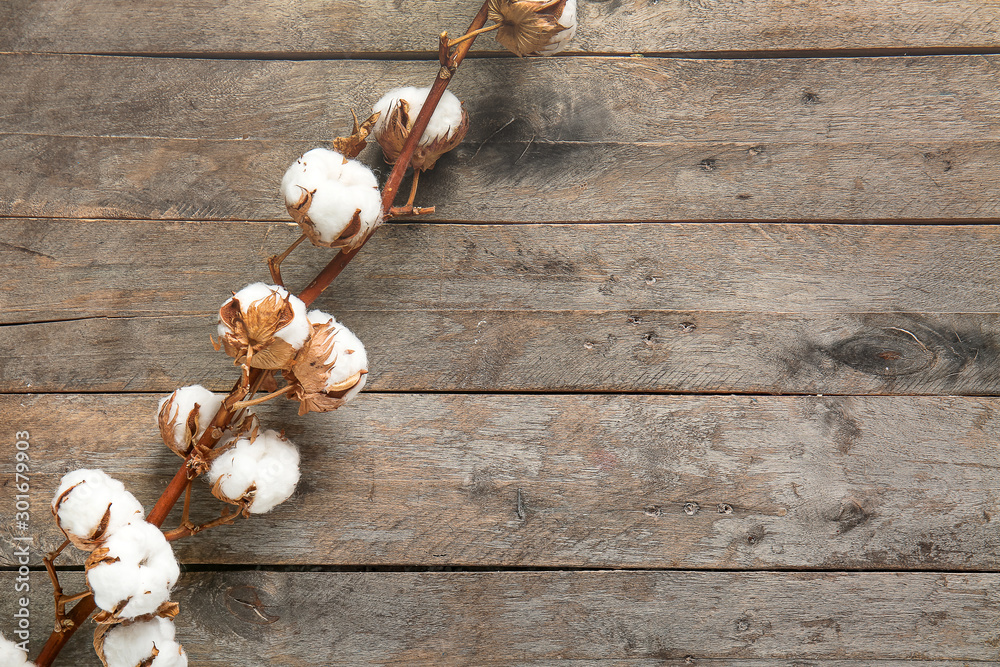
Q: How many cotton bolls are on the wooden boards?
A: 11